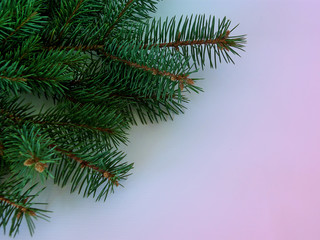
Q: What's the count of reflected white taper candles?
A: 0